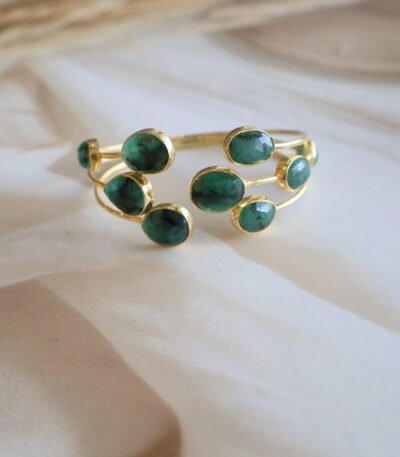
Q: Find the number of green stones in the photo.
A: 9